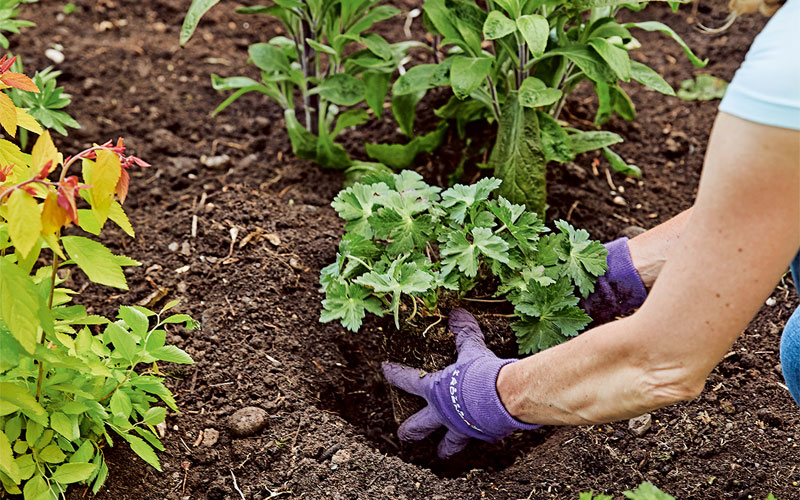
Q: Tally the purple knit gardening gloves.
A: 2